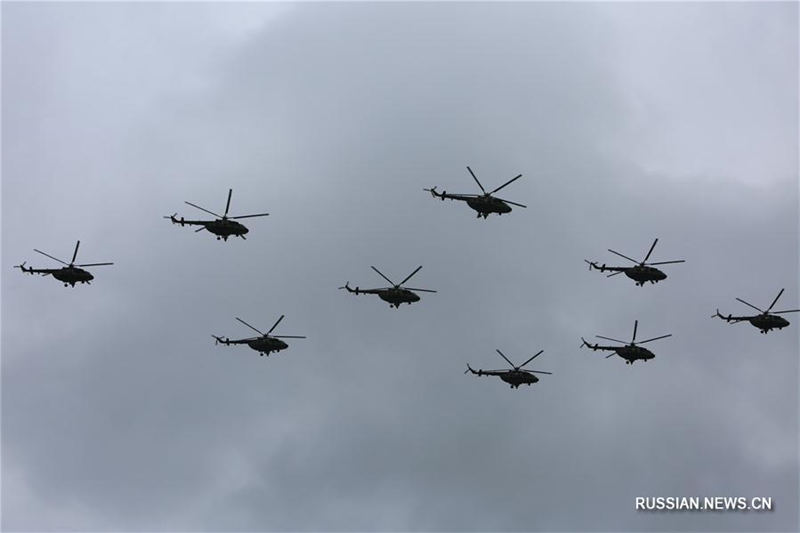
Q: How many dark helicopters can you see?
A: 9